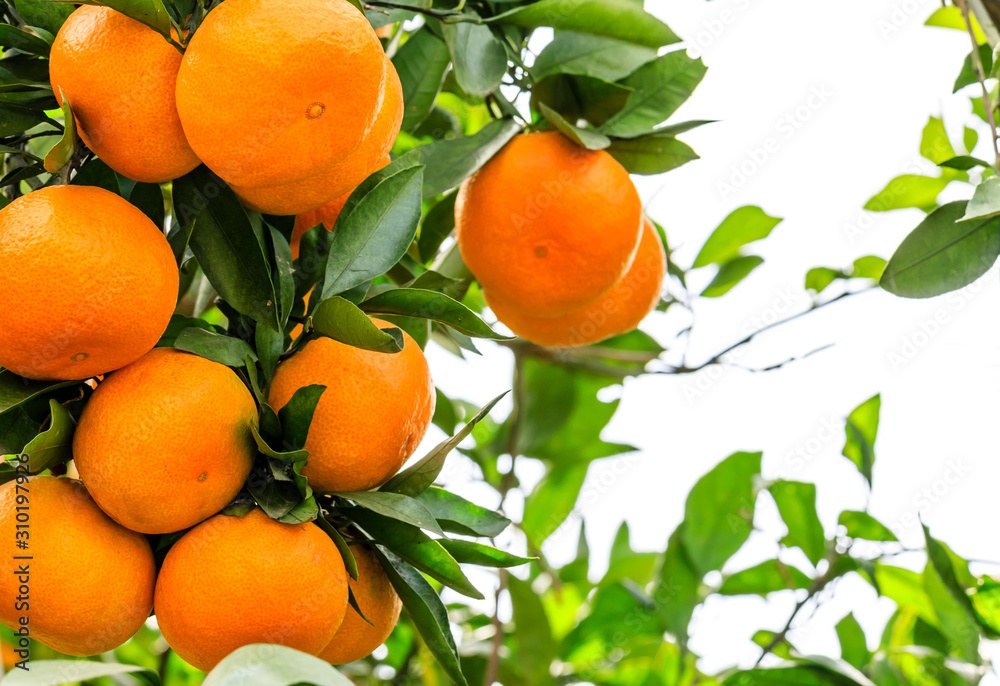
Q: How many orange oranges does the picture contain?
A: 12